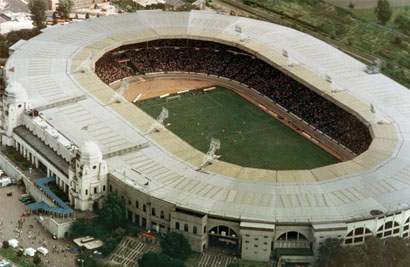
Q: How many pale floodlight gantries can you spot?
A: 8